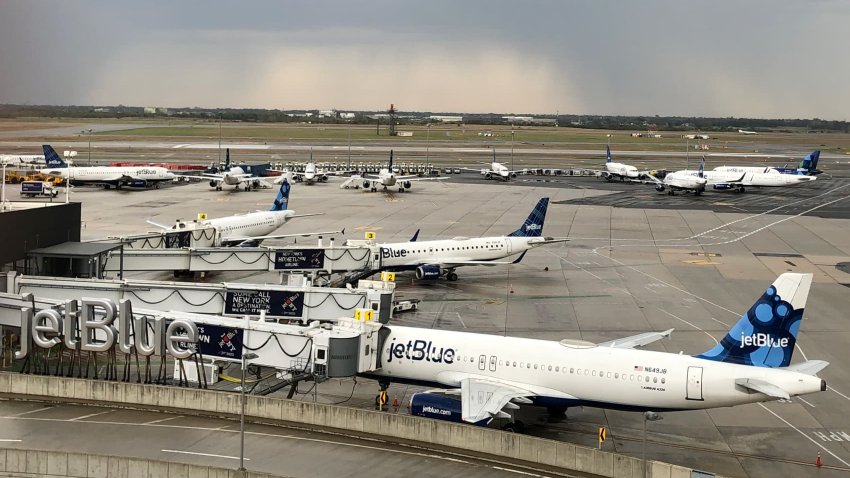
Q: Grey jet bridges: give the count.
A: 4